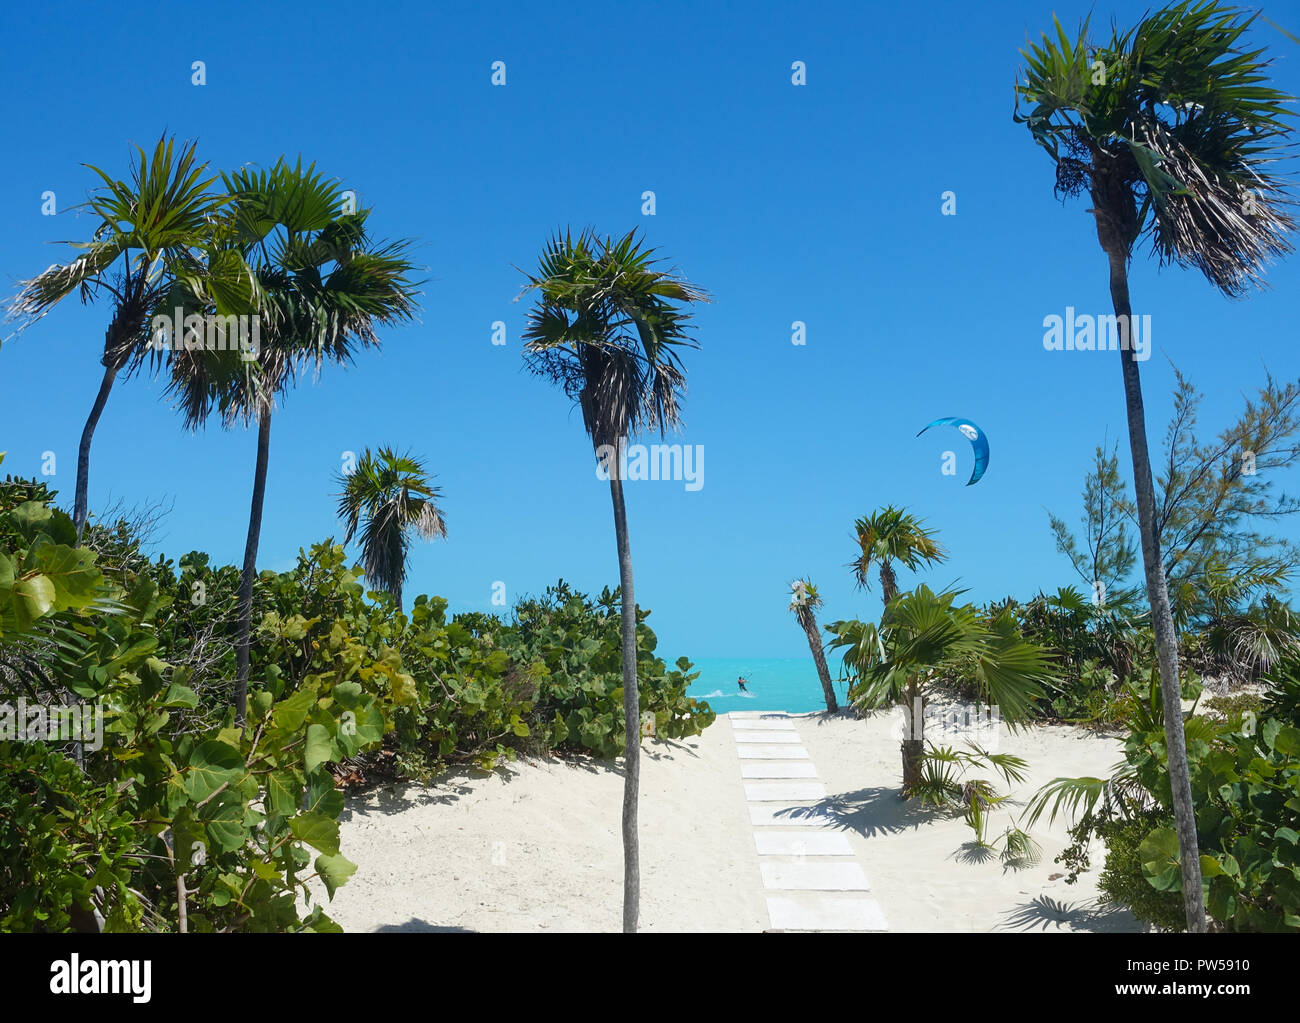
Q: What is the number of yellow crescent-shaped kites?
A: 0